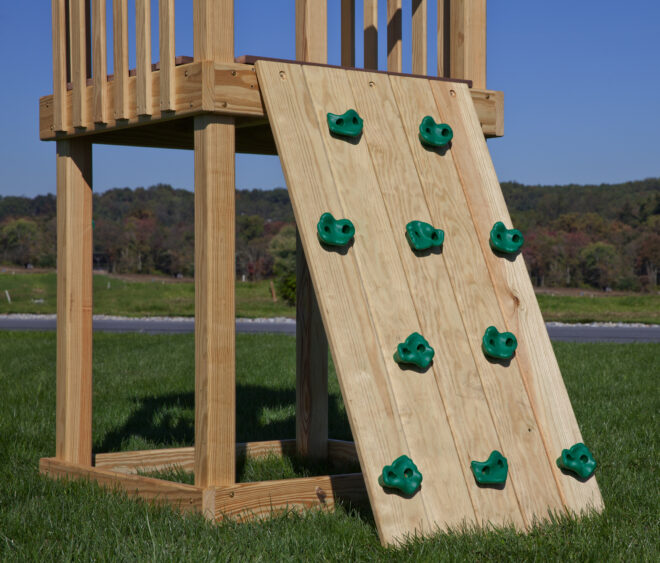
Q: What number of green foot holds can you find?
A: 10